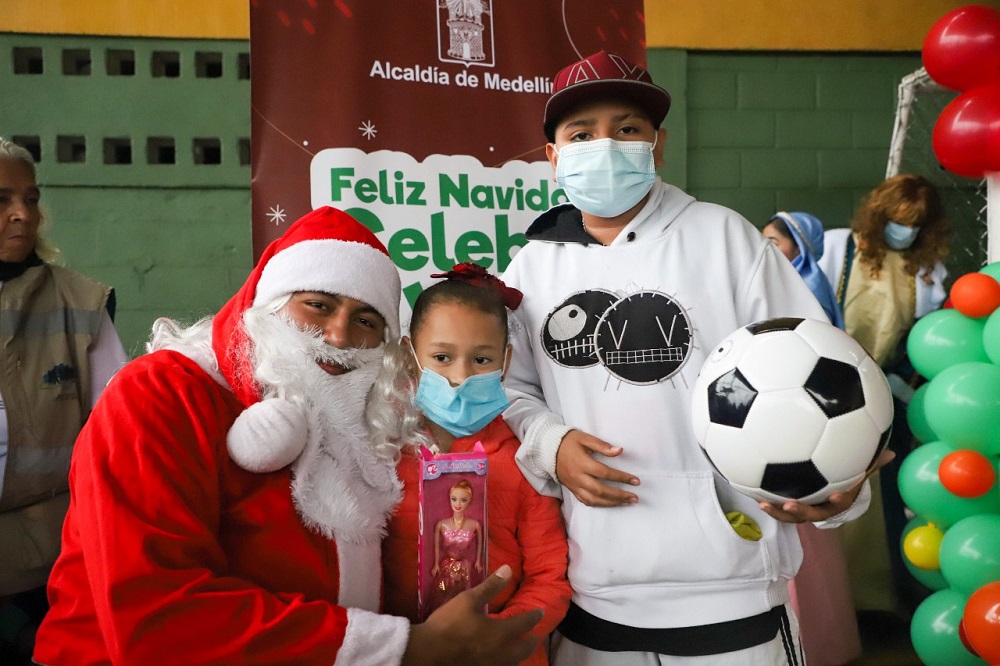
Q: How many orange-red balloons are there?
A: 3